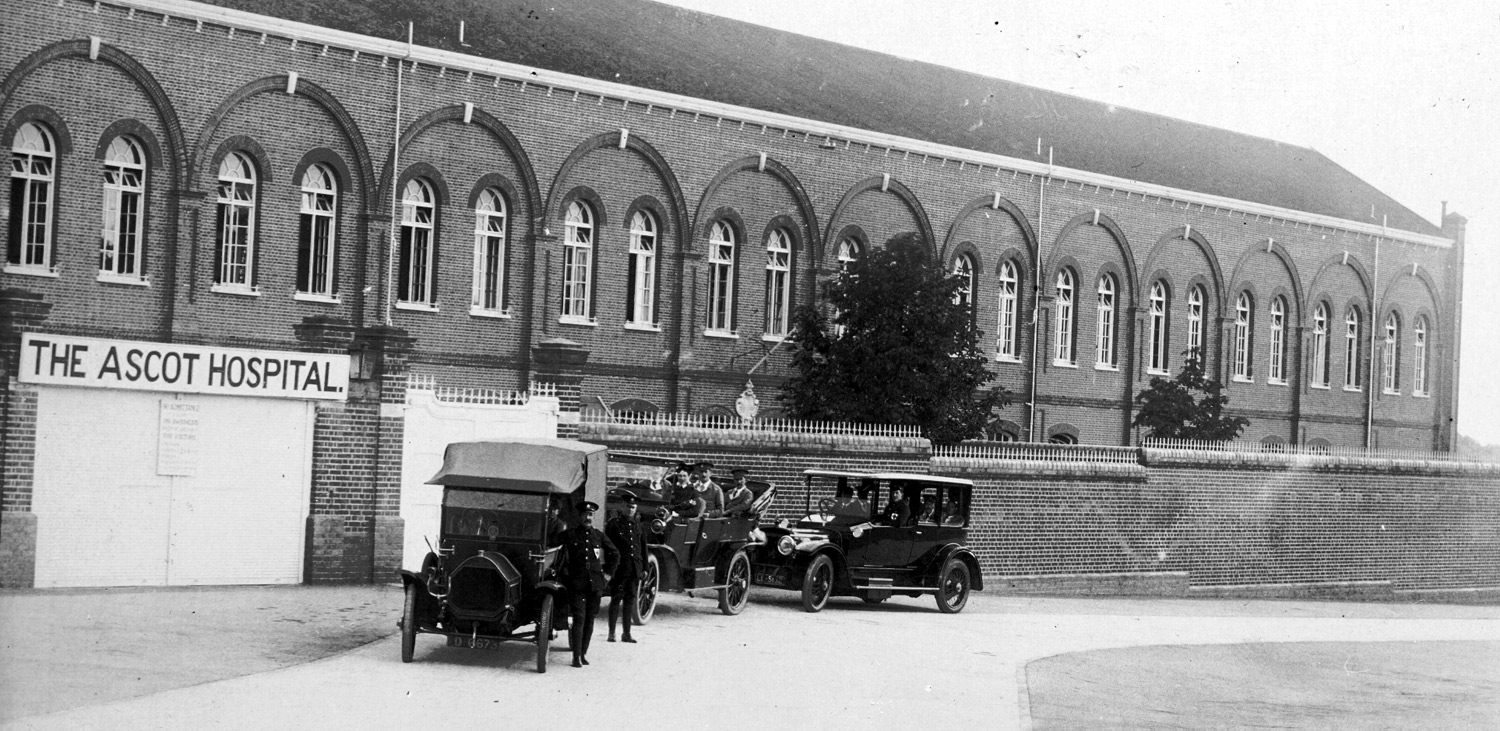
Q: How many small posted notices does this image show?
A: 1